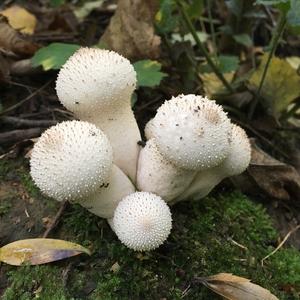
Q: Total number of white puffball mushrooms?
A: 5